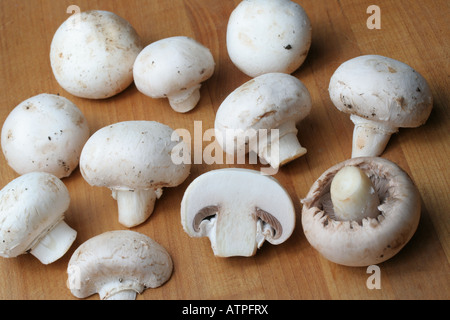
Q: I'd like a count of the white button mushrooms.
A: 11